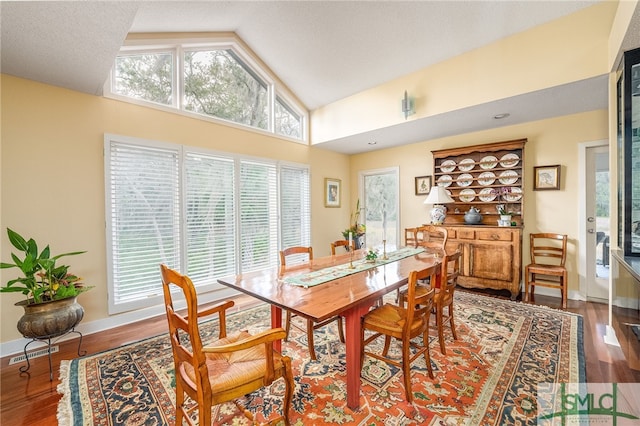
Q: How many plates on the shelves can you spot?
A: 12